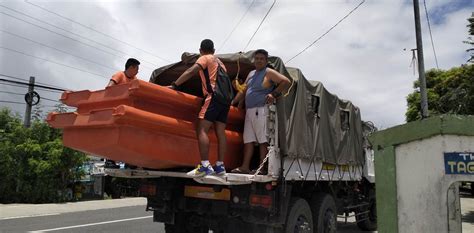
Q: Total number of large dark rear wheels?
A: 2